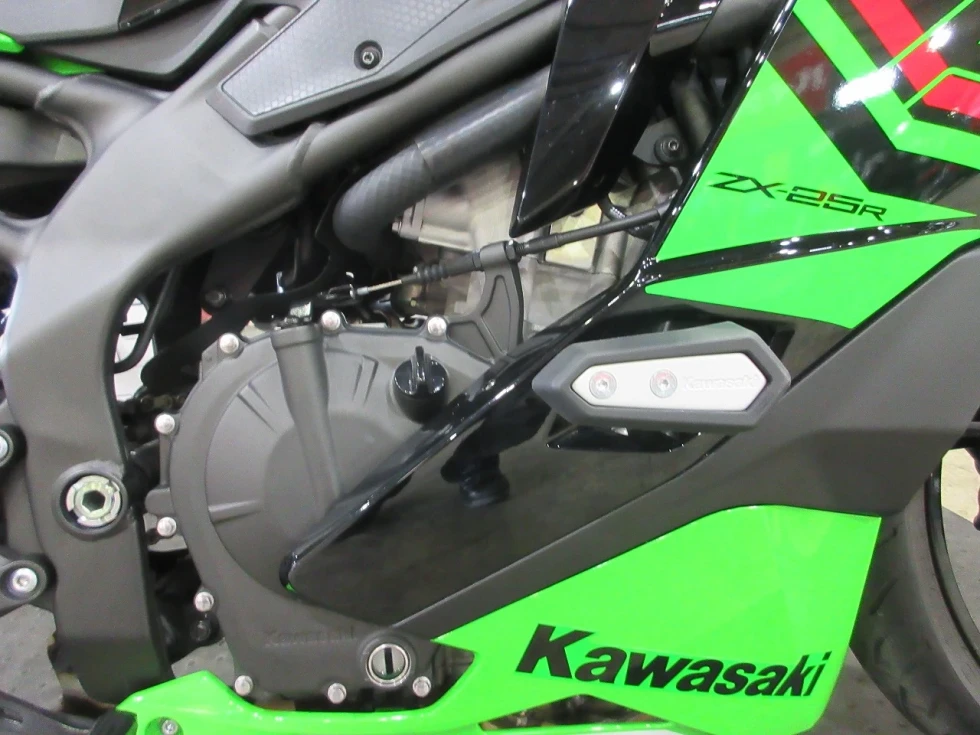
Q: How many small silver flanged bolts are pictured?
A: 9